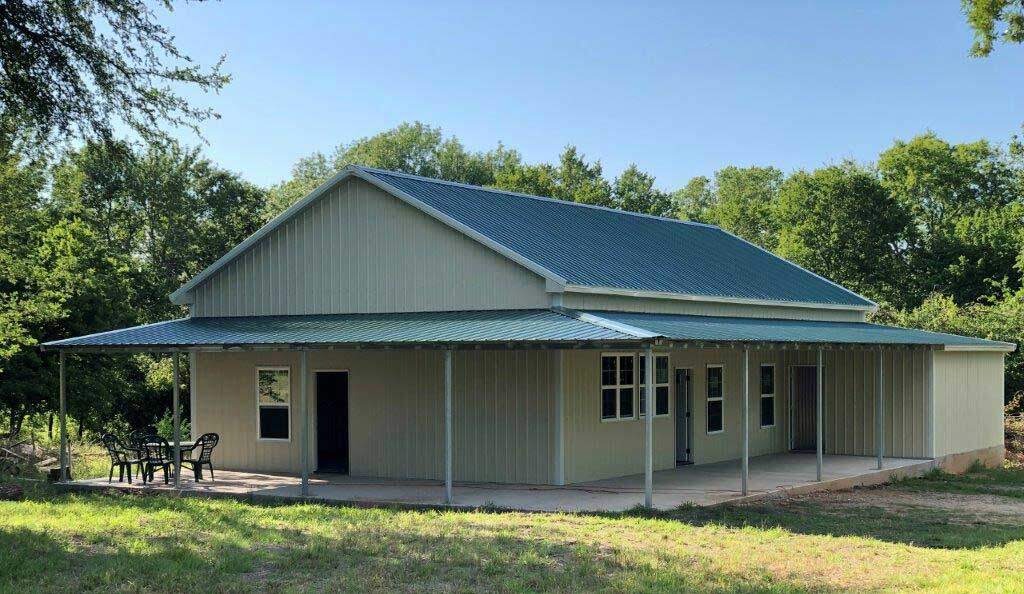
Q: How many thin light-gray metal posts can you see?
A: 8